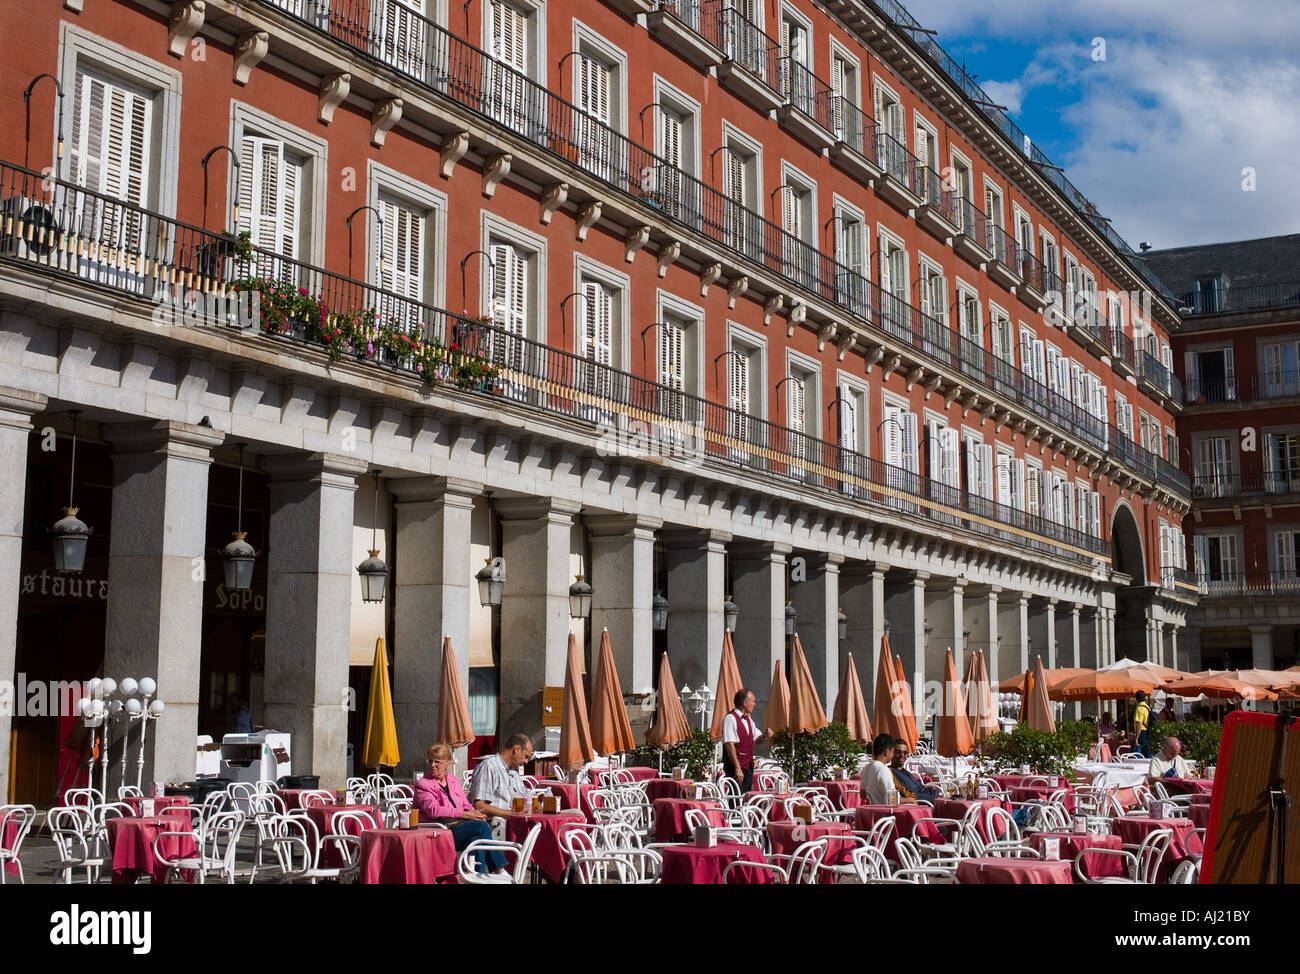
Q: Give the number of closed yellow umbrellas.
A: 1